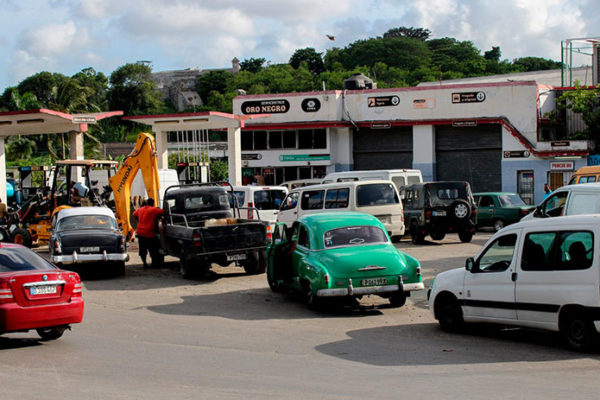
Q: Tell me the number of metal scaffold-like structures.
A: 1